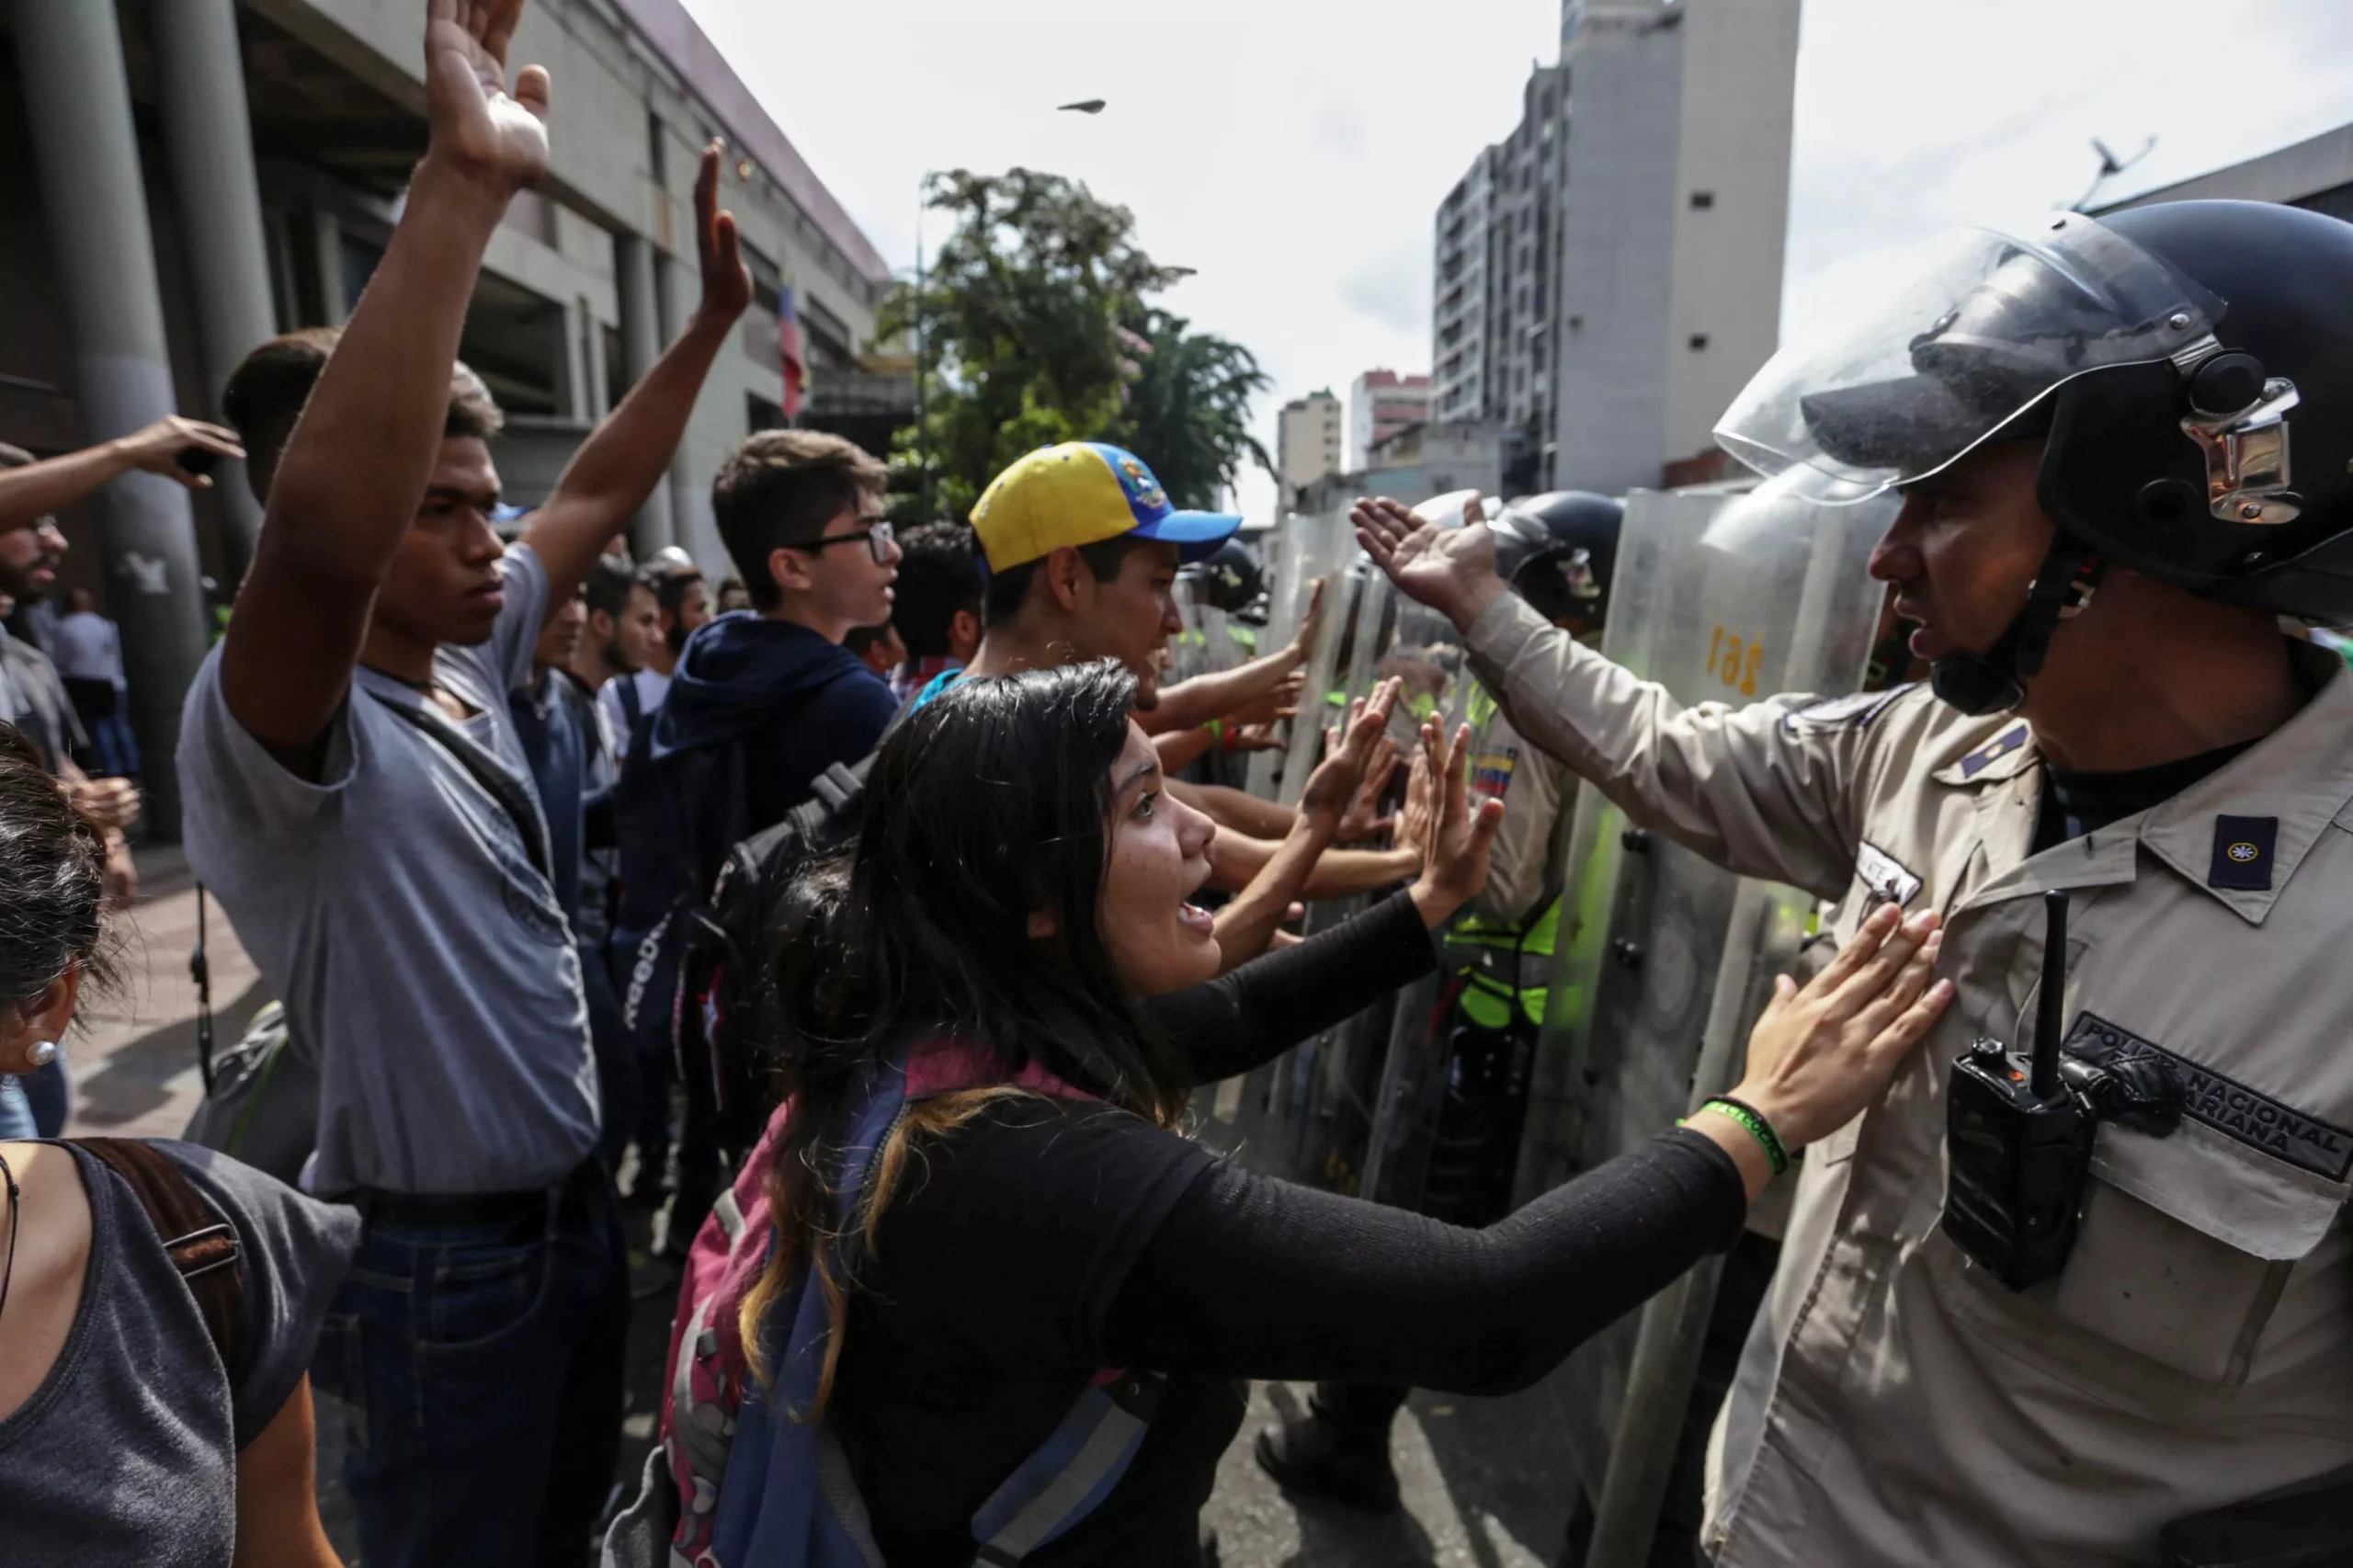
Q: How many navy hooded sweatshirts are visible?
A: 1